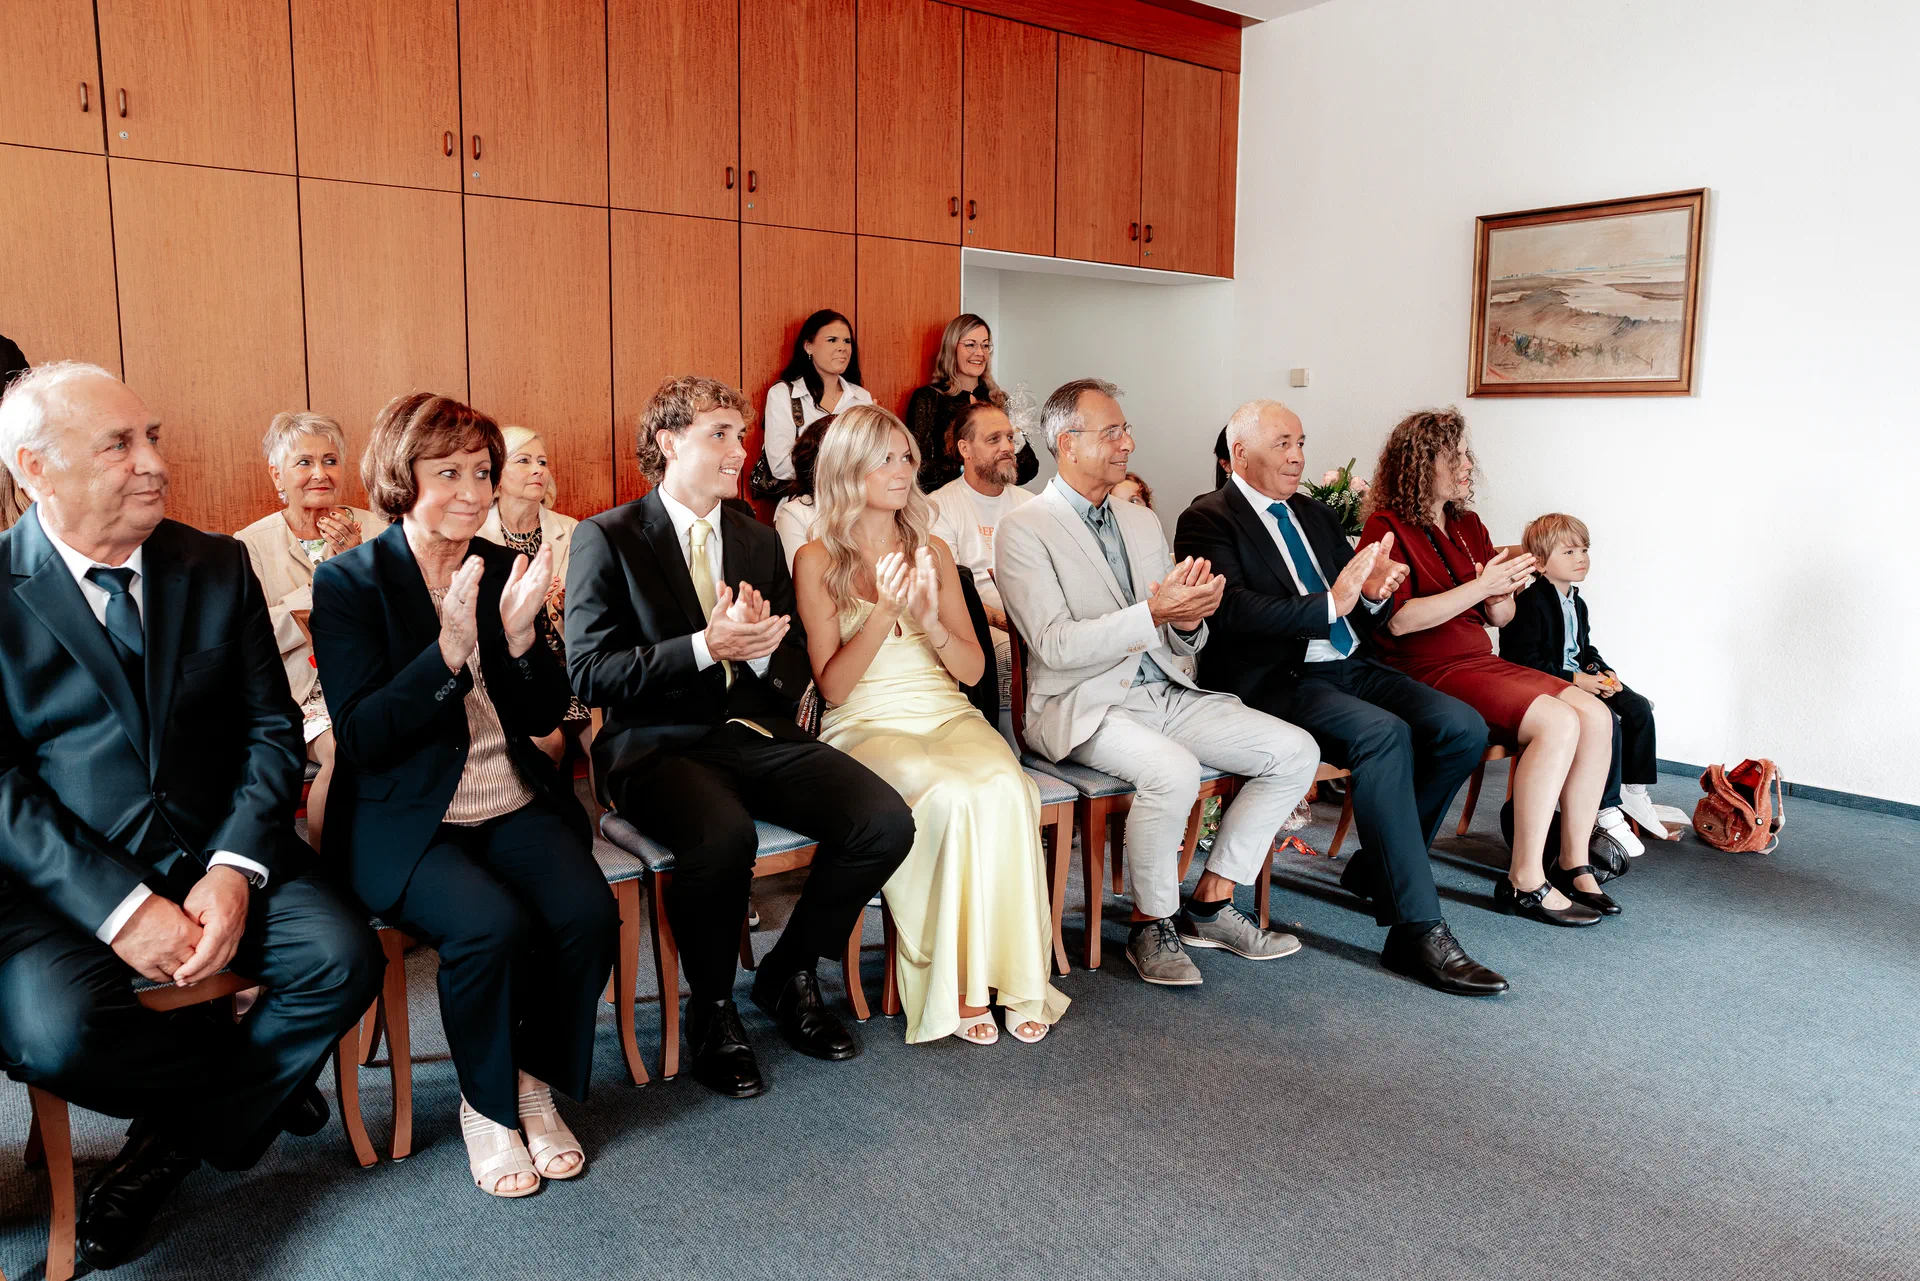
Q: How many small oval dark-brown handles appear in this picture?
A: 10